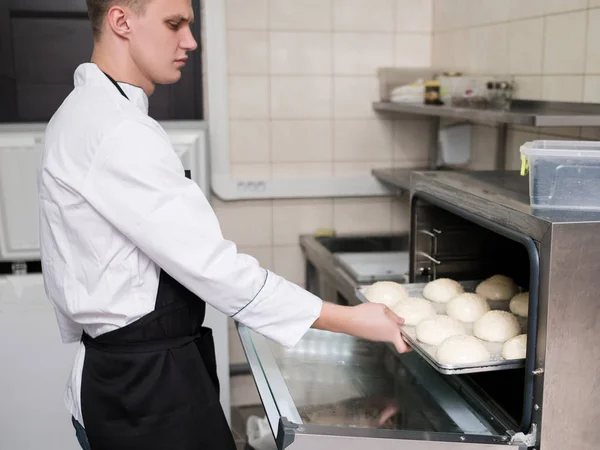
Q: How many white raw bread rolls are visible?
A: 10